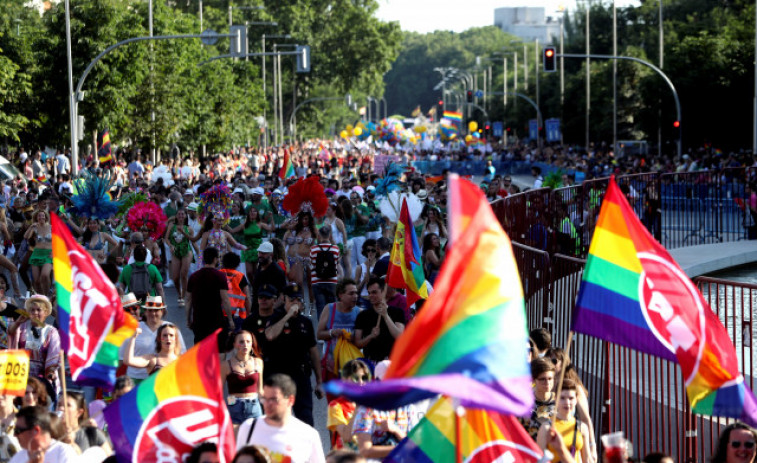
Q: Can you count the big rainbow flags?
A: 5